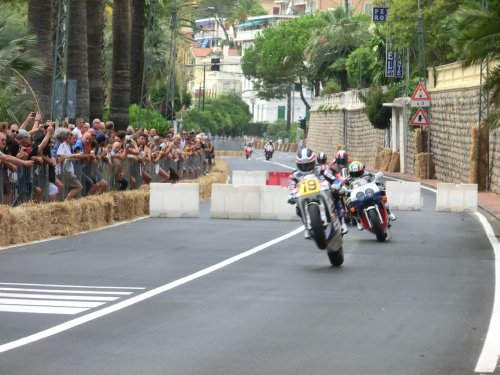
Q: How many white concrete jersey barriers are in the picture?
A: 6